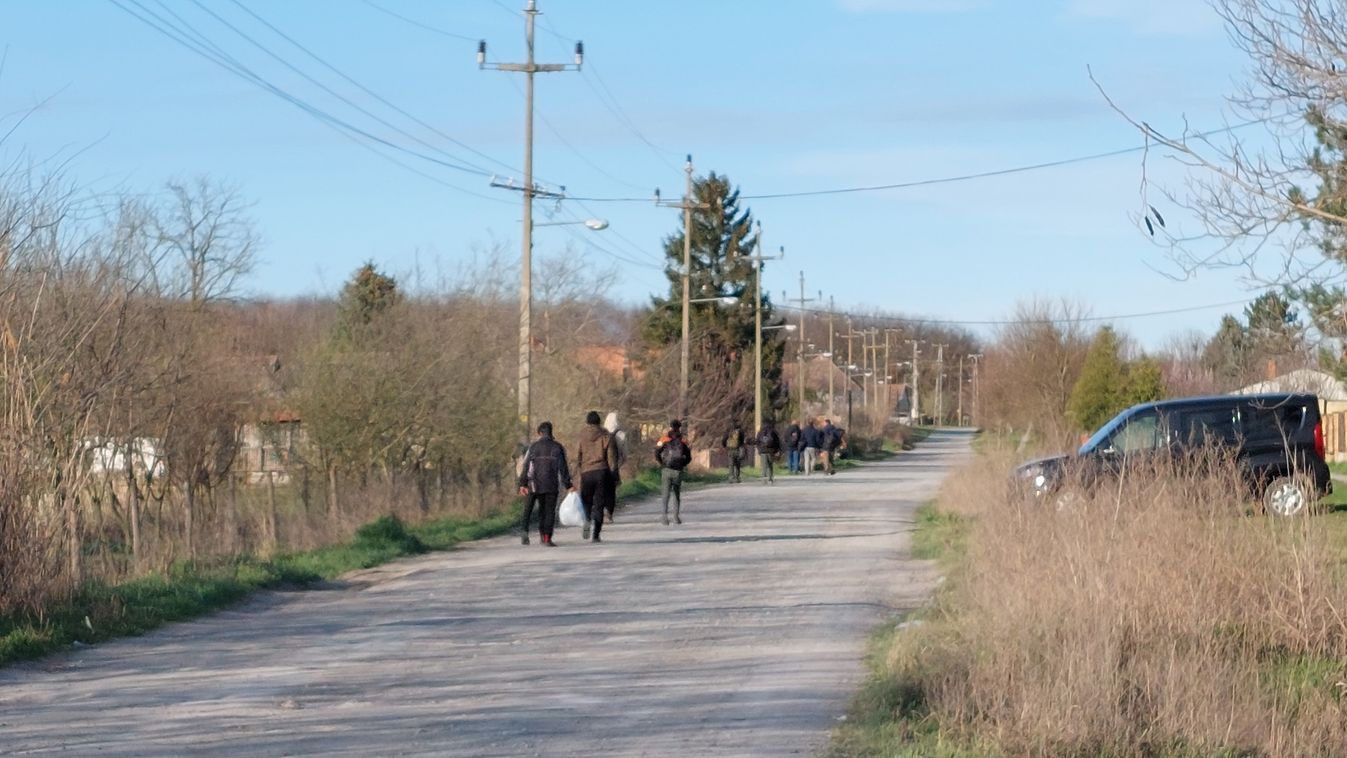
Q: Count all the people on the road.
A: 9